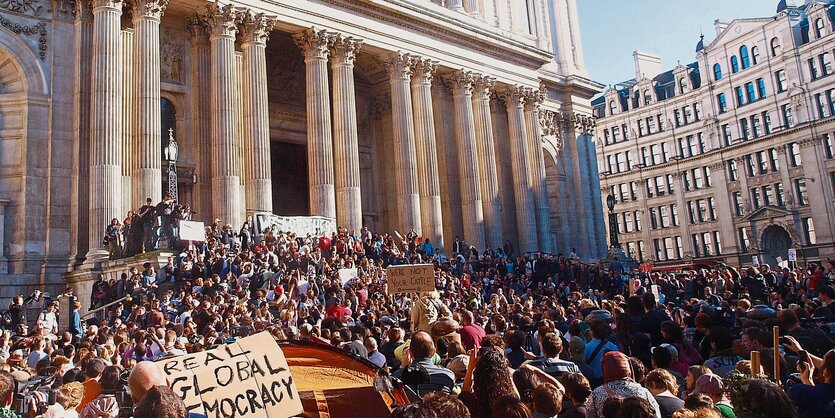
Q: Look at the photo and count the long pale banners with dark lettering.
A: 1